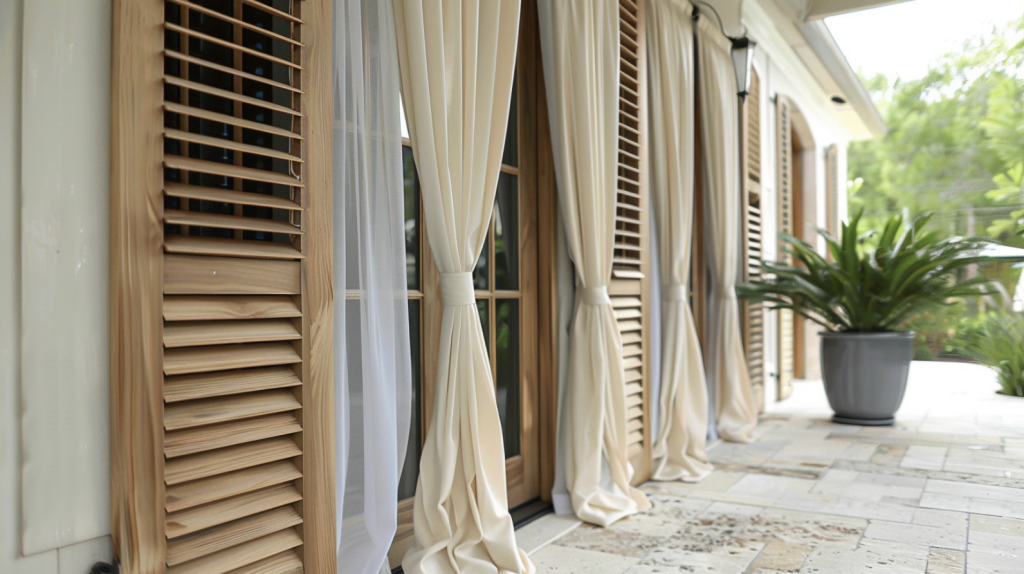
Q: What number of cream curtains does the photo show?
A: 4